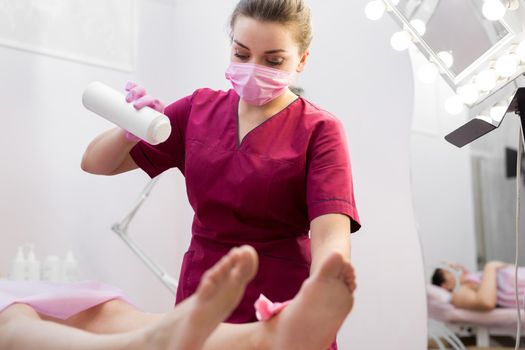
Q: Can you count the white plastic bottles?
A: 5